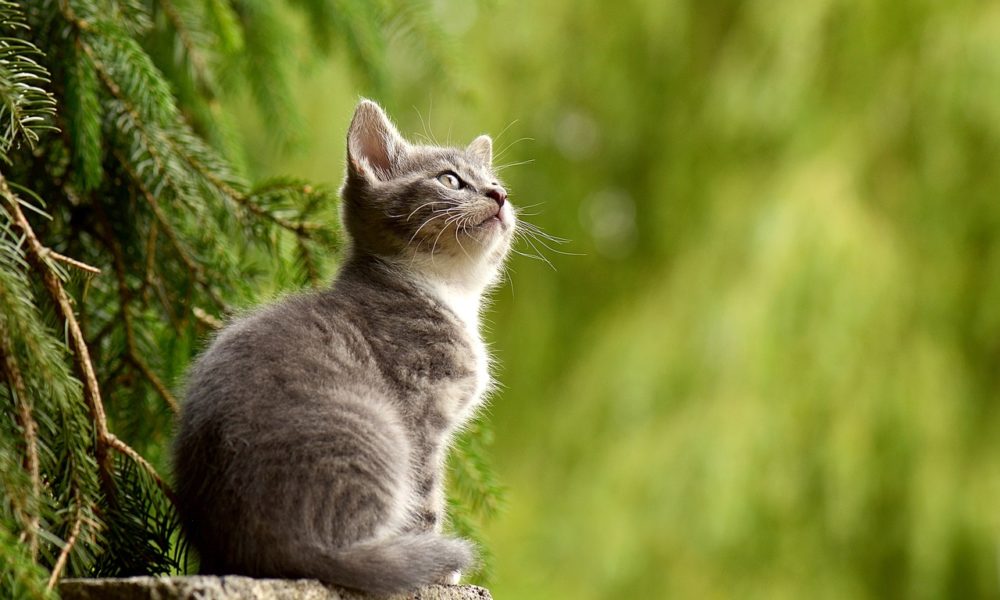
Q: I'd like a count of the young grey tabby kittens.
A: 1